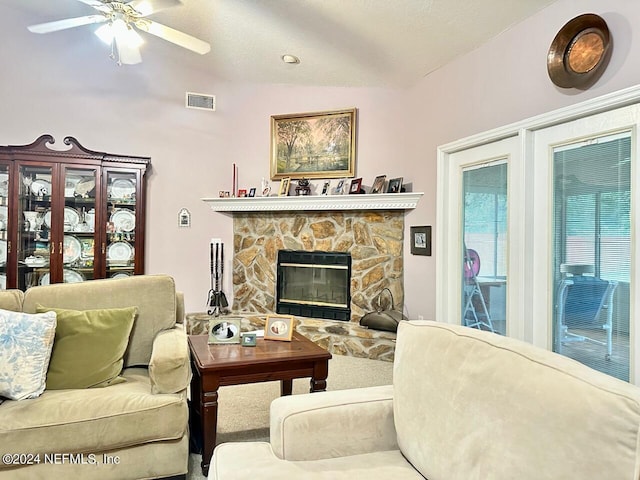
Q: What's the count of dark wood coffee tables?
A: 1